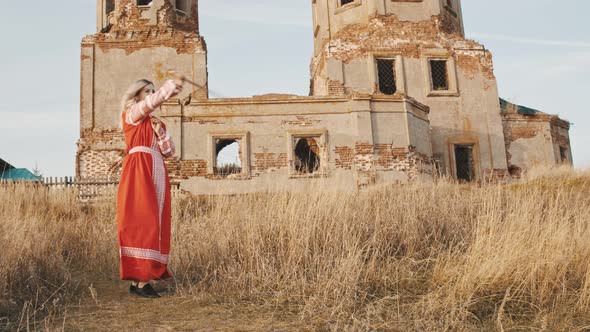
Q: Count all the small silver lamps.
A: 0